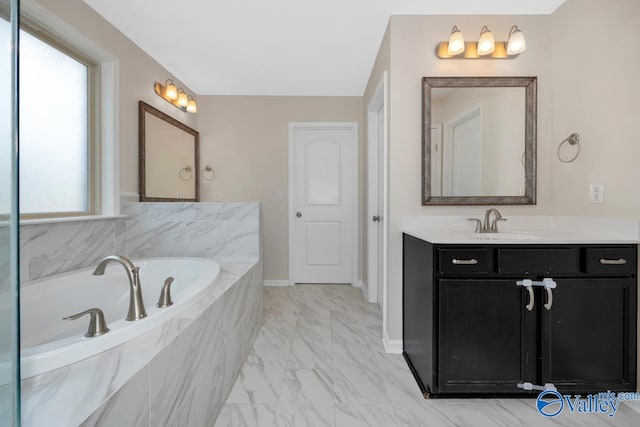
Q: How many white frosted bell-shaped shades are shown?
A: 6